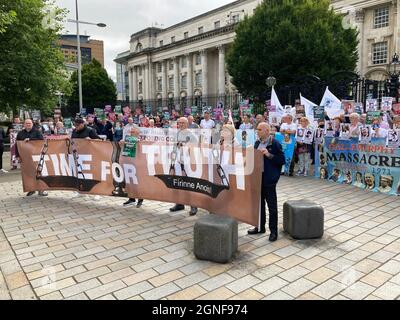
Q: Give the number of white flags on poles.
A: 3